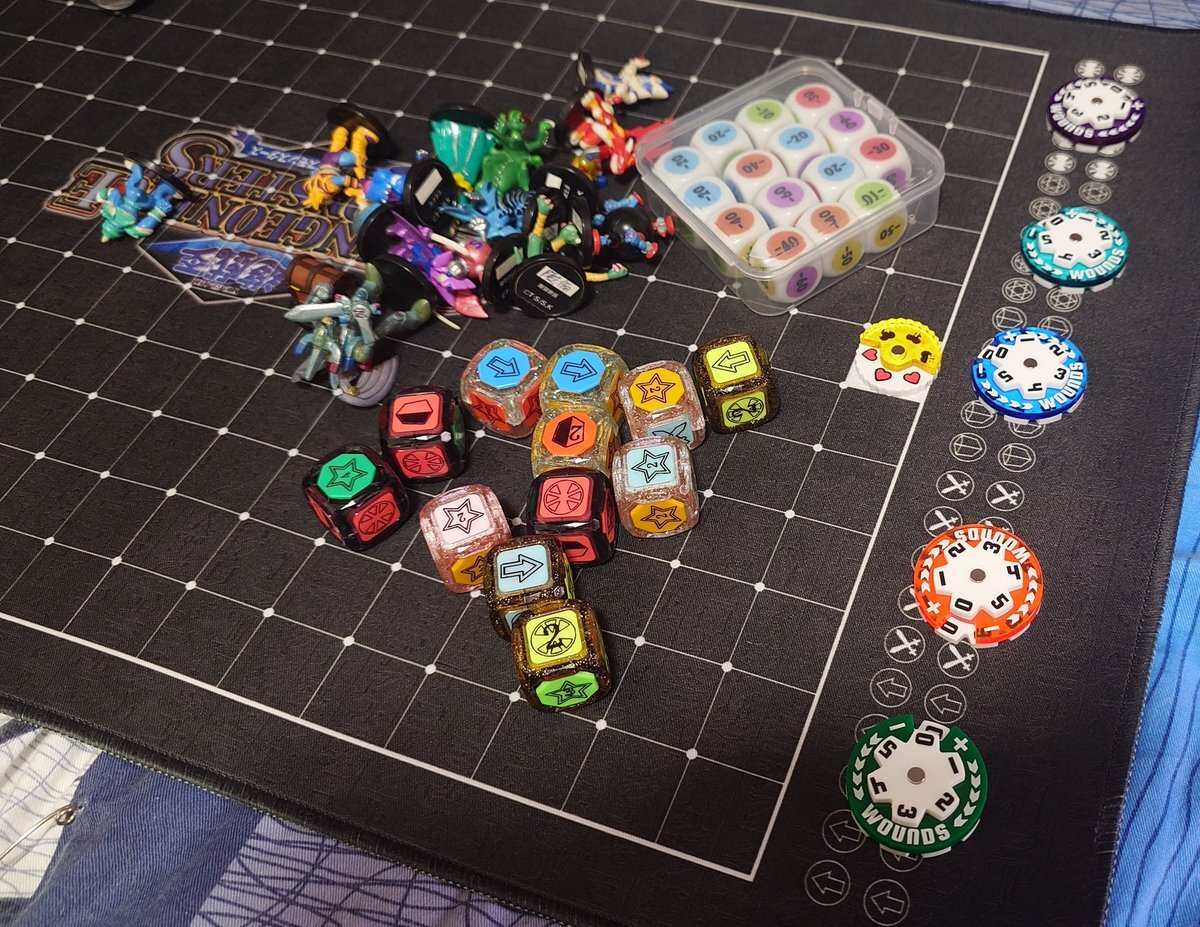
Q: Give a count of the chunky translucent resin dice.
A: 12